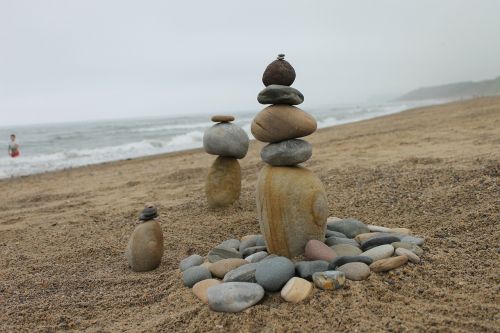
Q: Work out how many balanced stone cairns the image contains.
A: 3